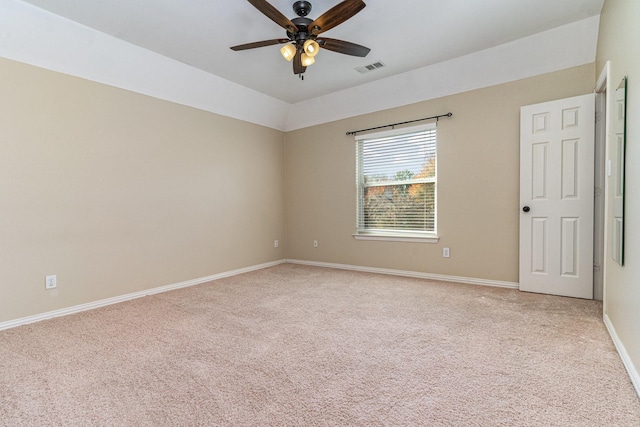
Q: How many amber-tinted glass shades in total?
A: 3